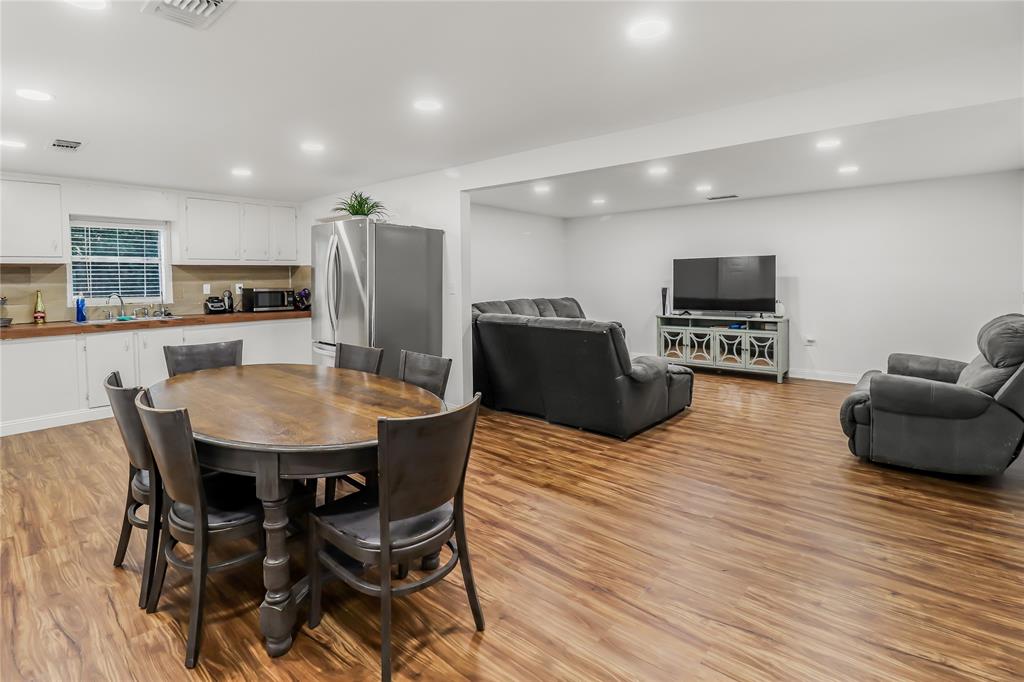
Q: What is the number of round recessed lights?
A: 13